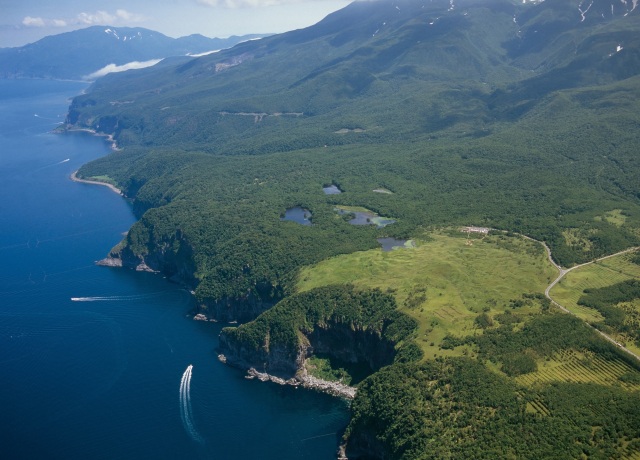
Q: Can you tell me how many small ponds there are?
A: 5